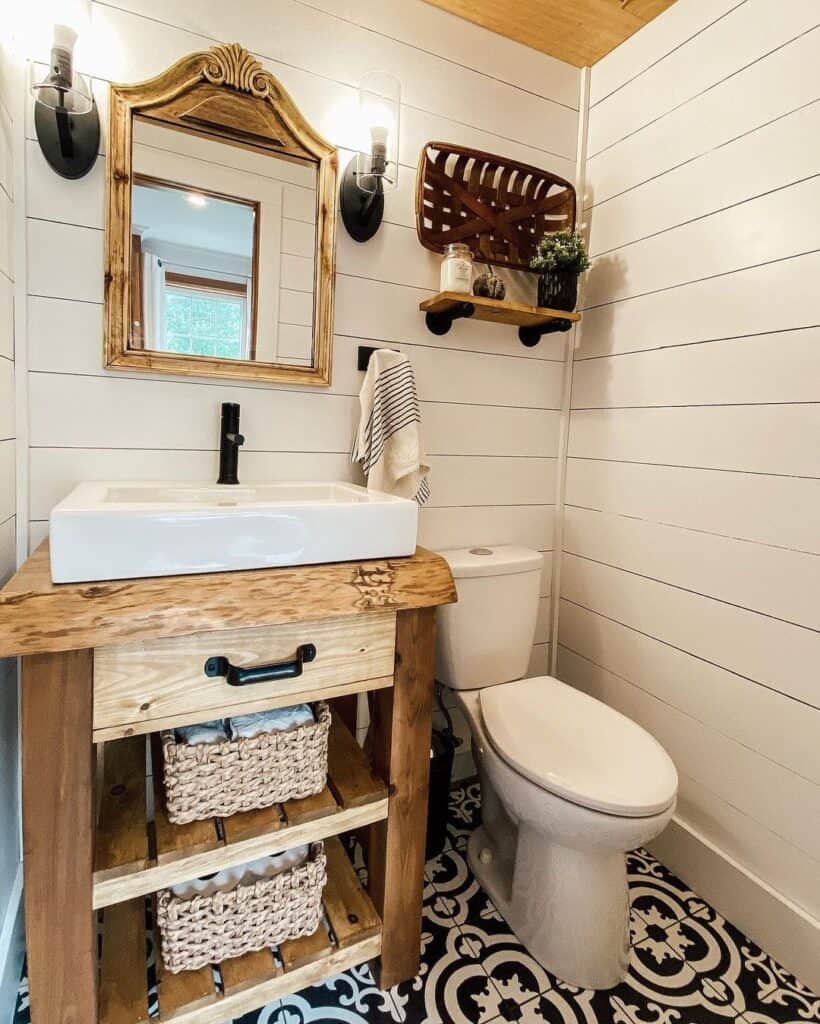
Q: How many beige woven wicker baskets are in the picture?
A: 2